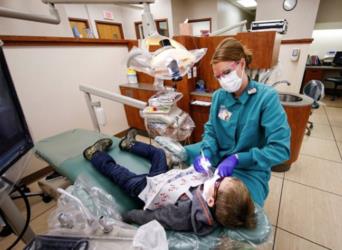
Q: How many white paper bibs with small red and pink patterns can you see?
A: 1